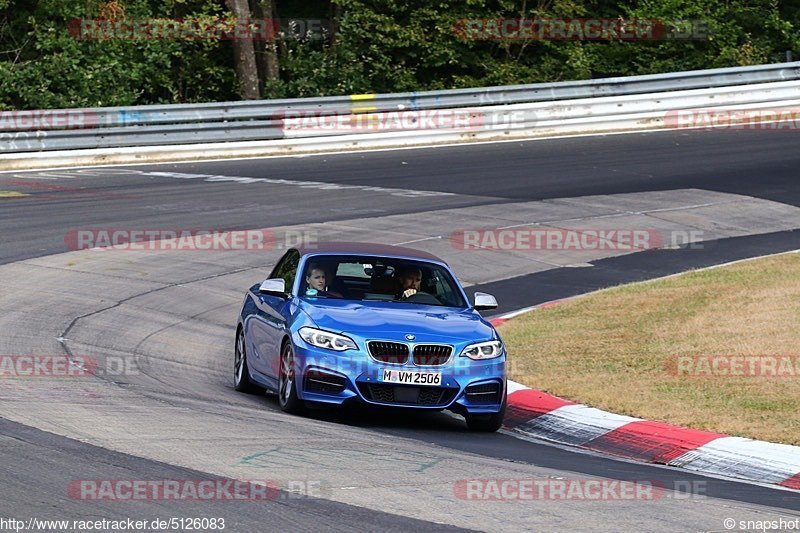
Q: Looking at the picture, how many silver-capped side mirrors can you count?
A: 2